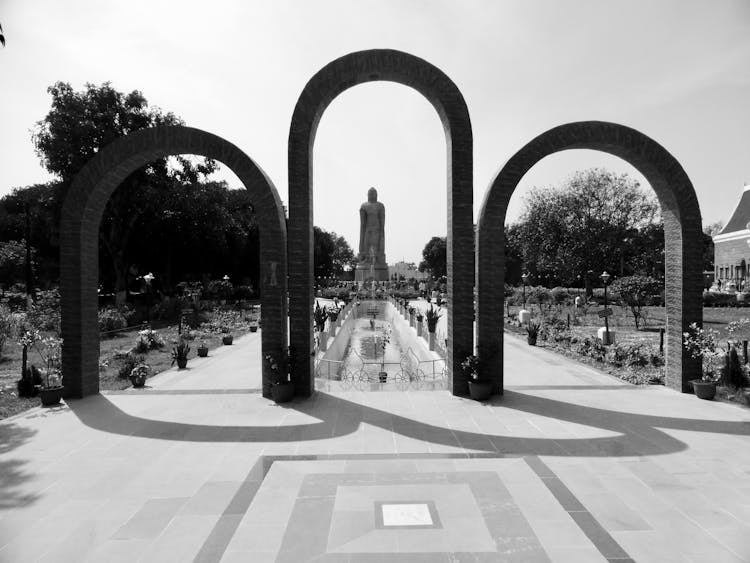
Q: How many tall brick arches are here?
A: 3